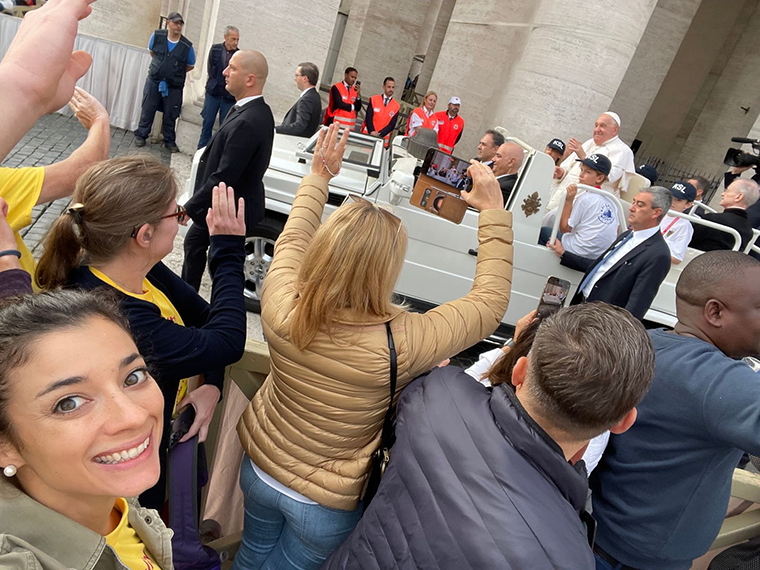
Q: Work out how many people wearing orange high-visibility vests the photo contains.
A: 4